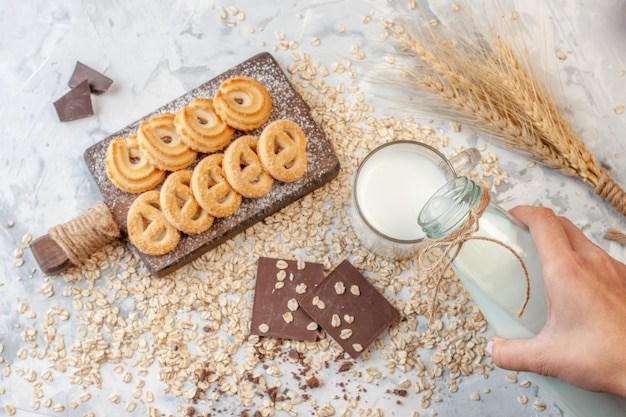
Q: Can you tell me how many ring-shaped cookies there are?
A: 4